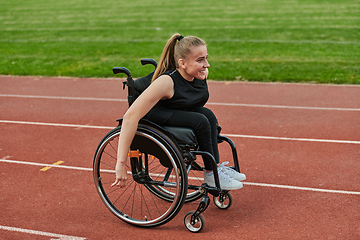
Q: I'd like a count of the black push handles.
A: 2